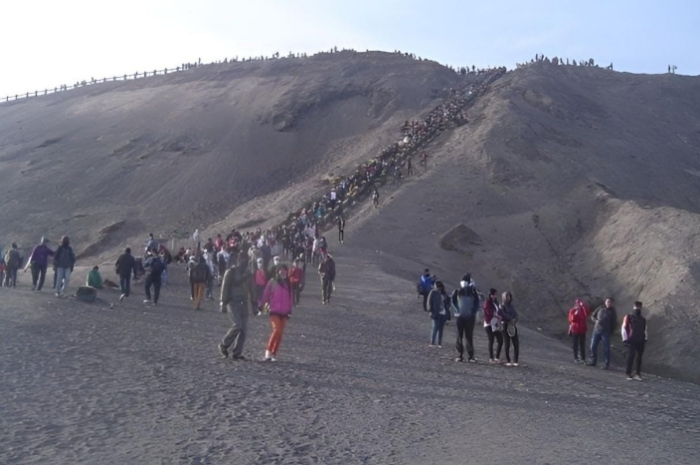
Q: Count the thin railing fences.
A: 1